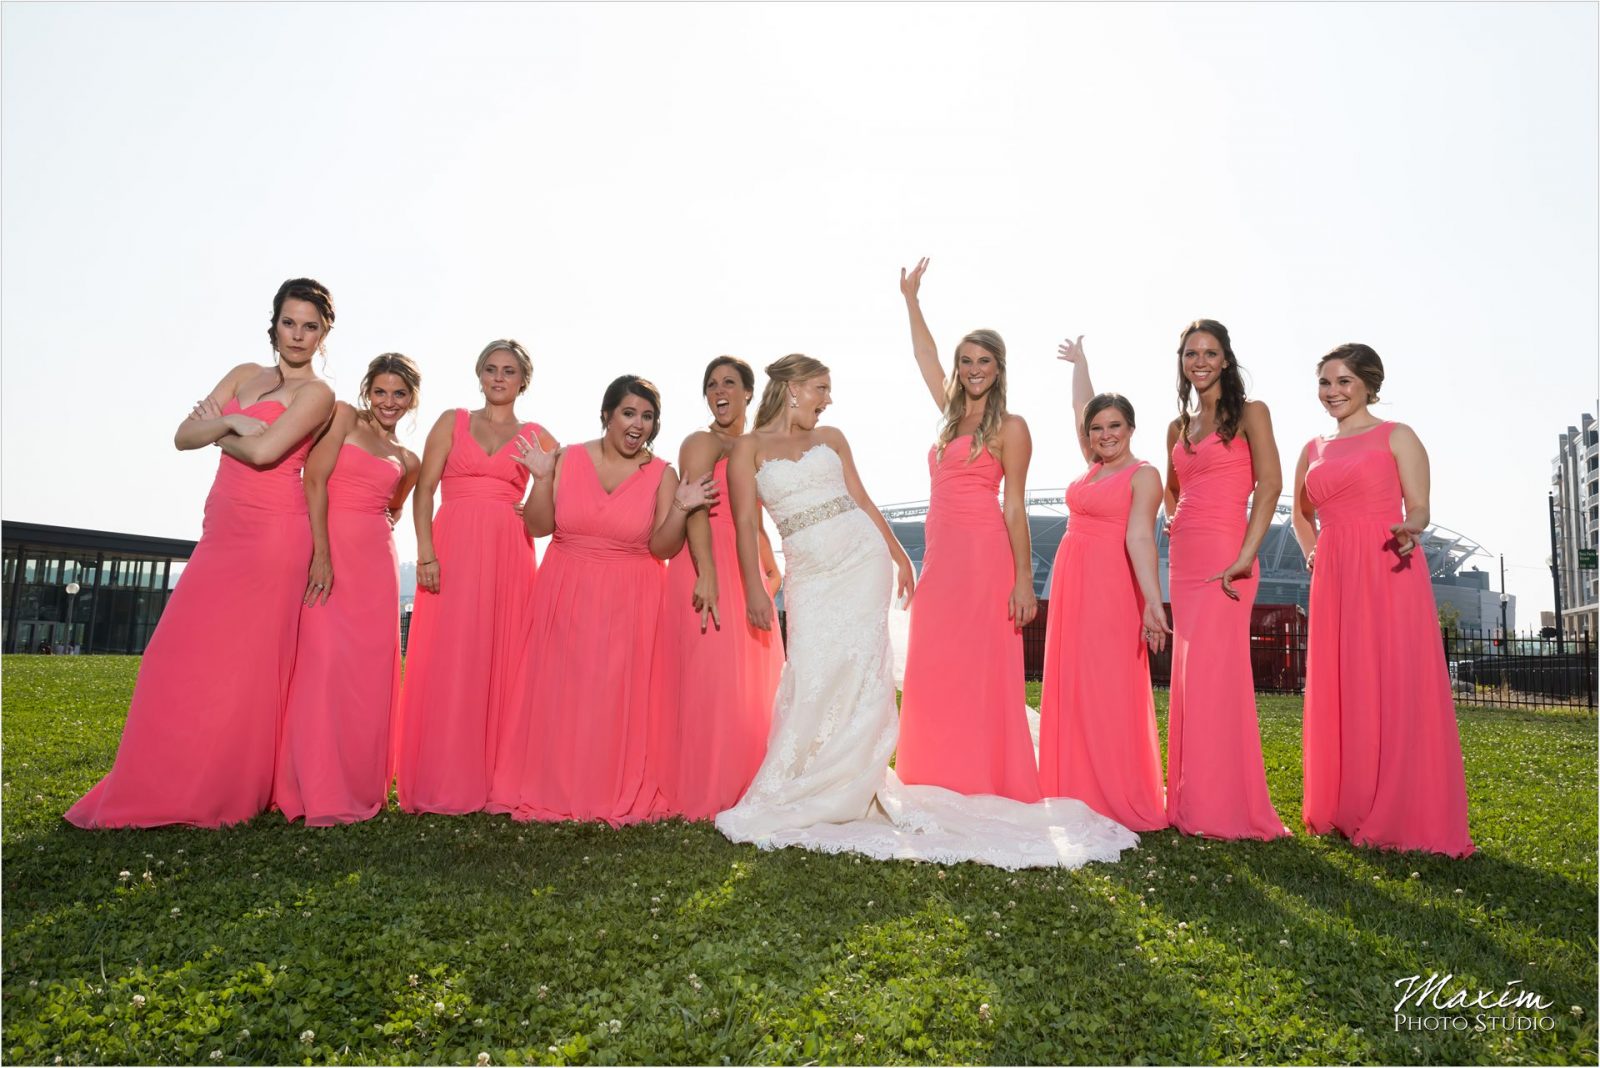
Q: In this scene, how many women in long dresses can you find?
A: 10